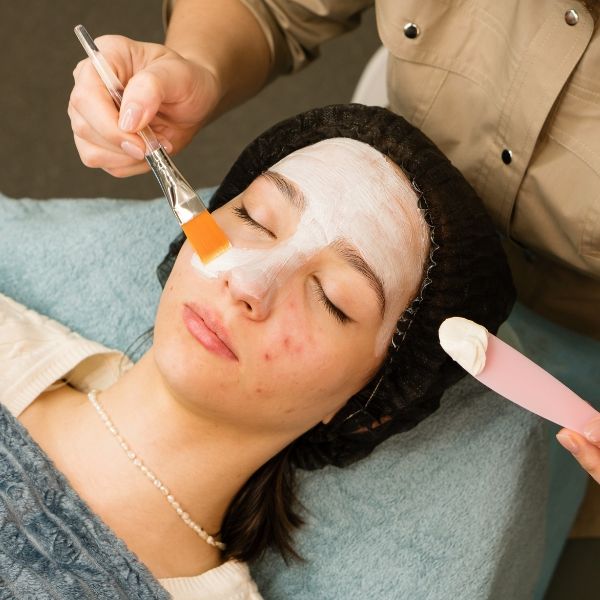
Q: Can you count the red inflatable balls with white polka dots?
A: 0